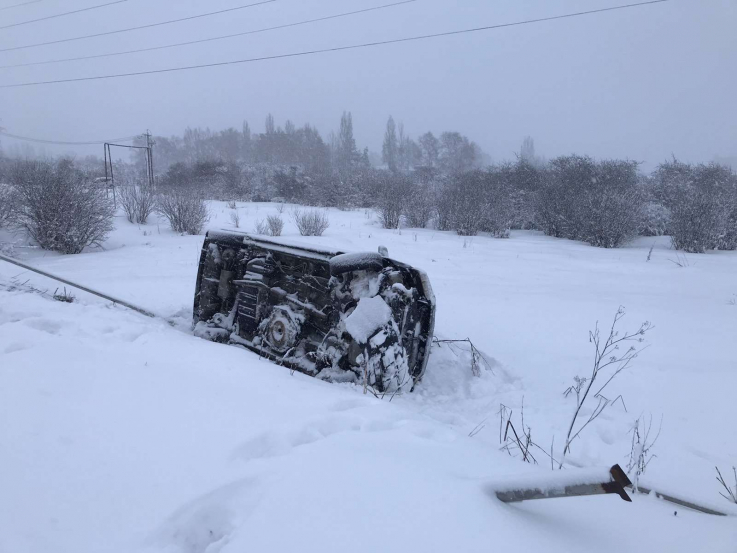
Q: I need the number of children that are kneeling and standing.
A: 0